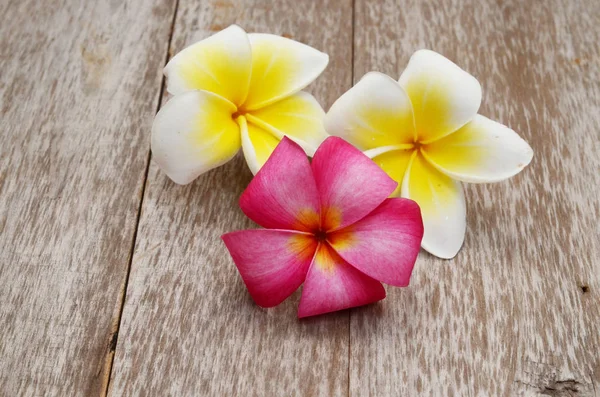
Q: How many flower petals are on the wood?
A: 15